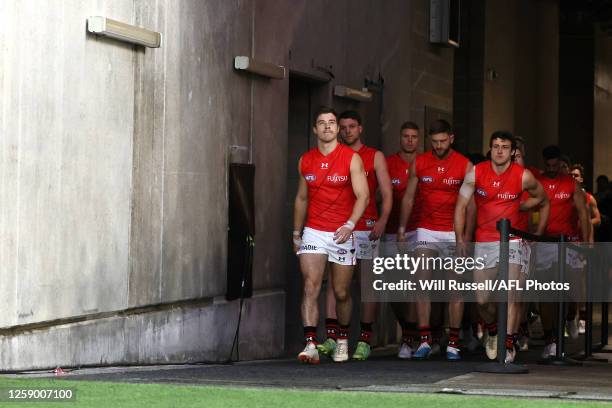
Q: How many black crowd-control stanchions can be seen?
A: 4